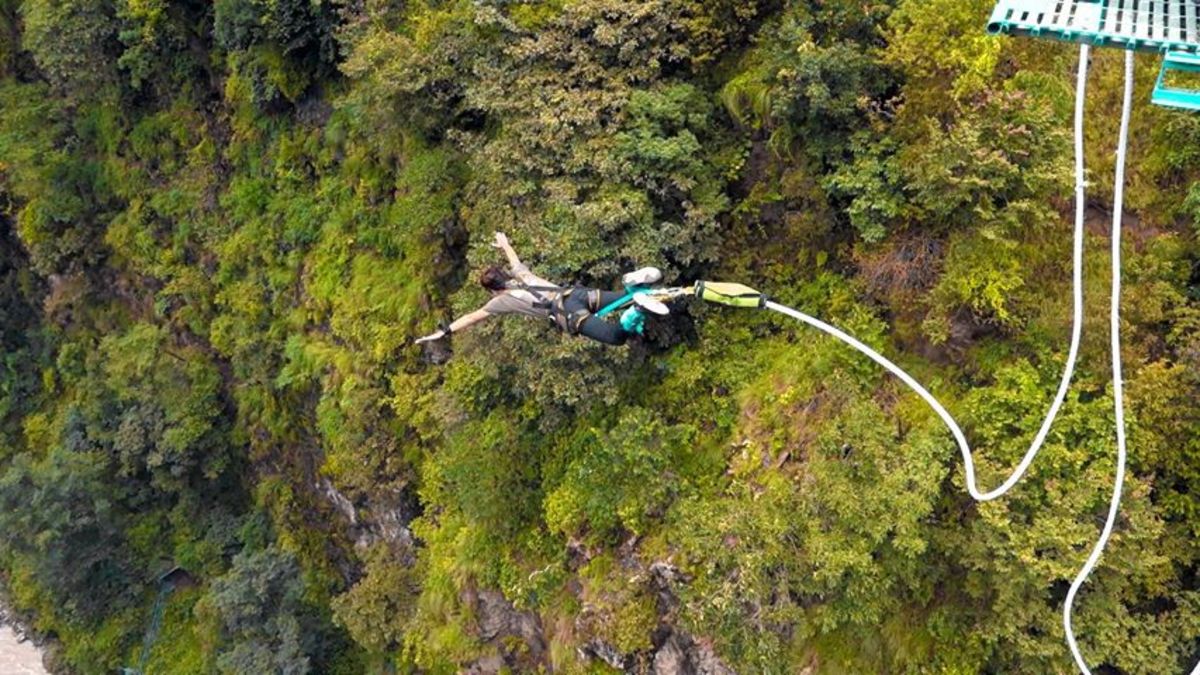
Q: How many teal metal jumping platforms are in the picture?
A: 1